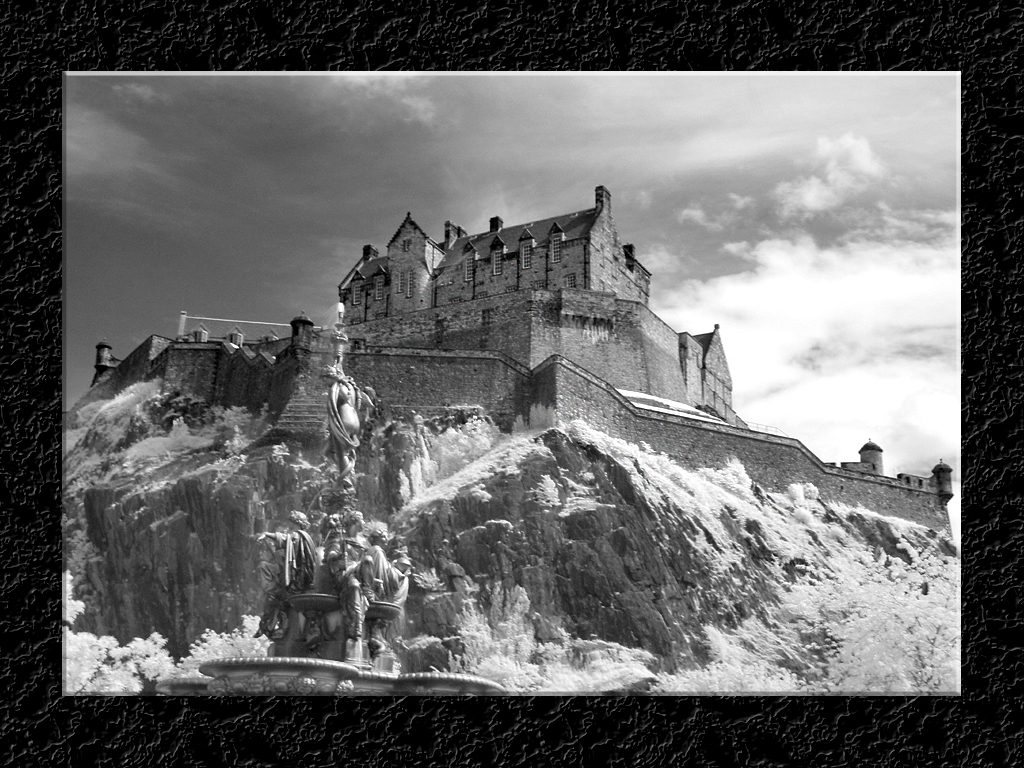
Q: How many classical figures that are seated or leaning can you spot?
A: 3